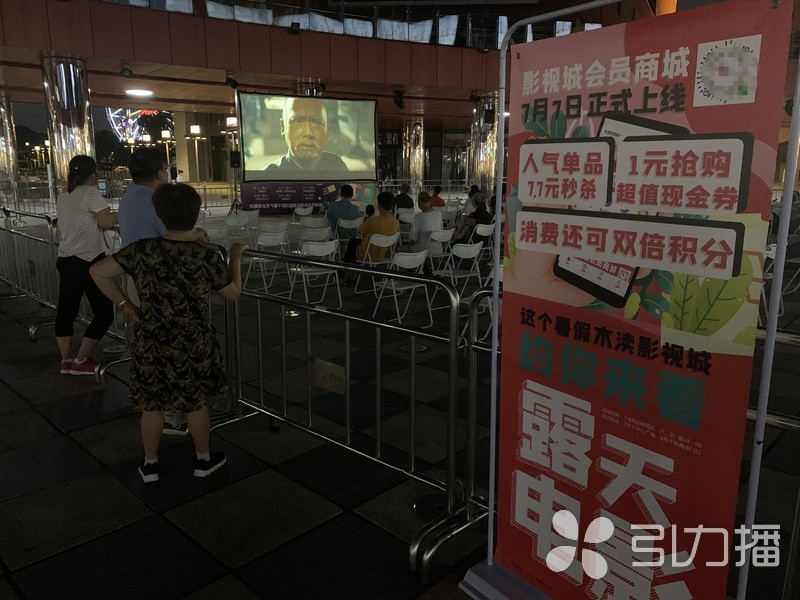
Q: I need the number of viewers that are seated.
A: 9